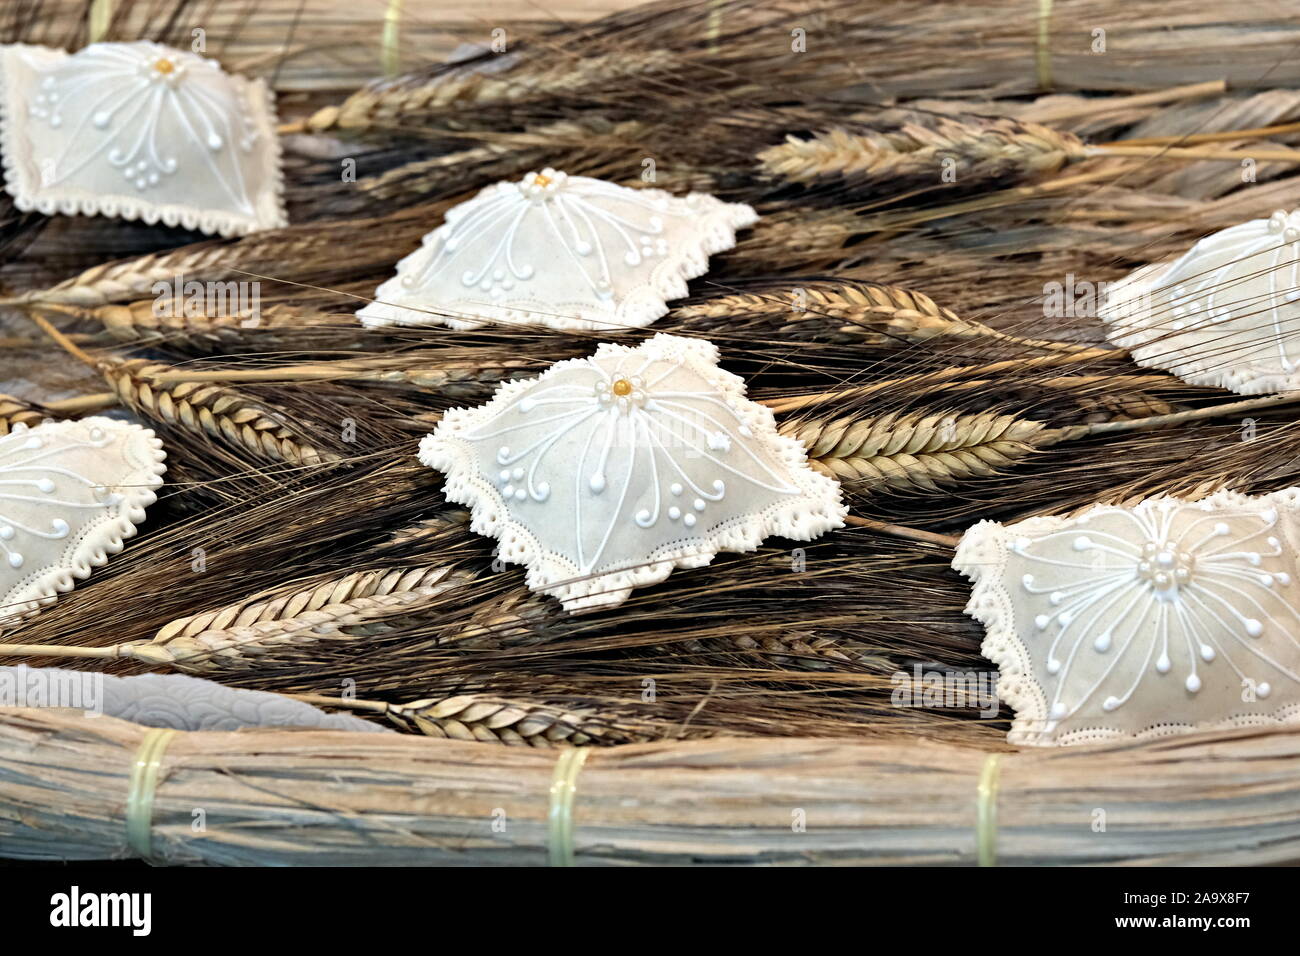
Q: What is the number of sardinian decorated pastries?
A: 6